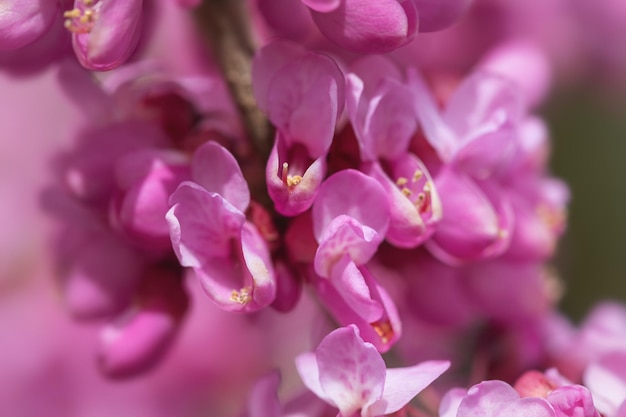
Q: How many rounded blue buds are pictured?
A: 0